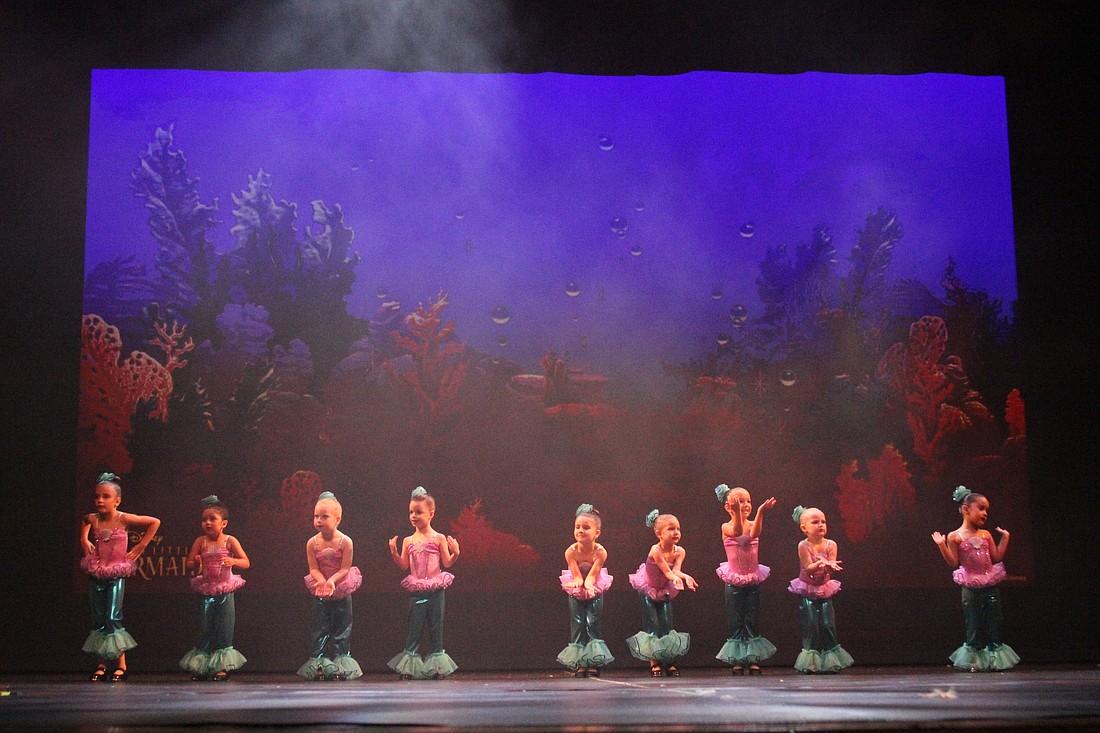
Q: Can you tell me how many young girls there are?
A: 9